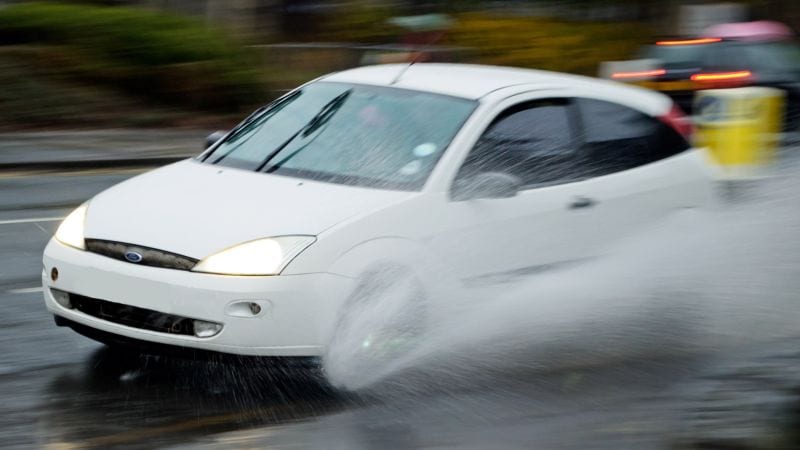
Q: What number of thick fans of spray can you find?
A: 1